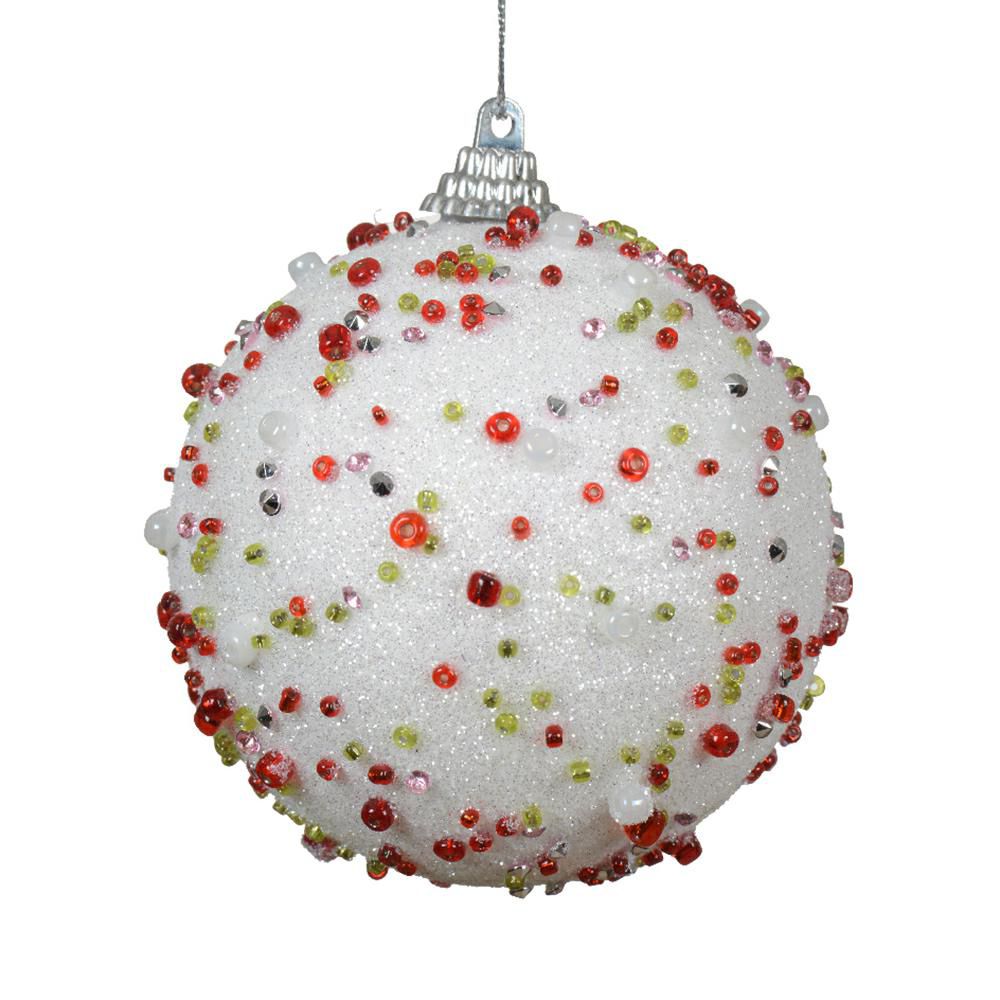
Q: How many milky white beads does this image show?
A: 12